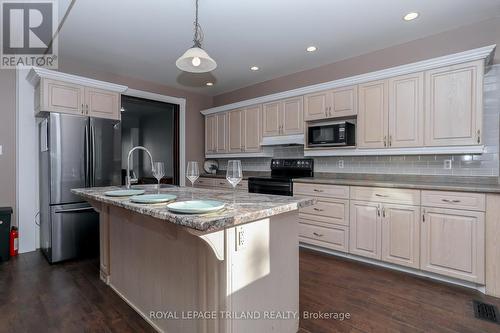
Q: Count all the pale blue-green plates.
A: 3